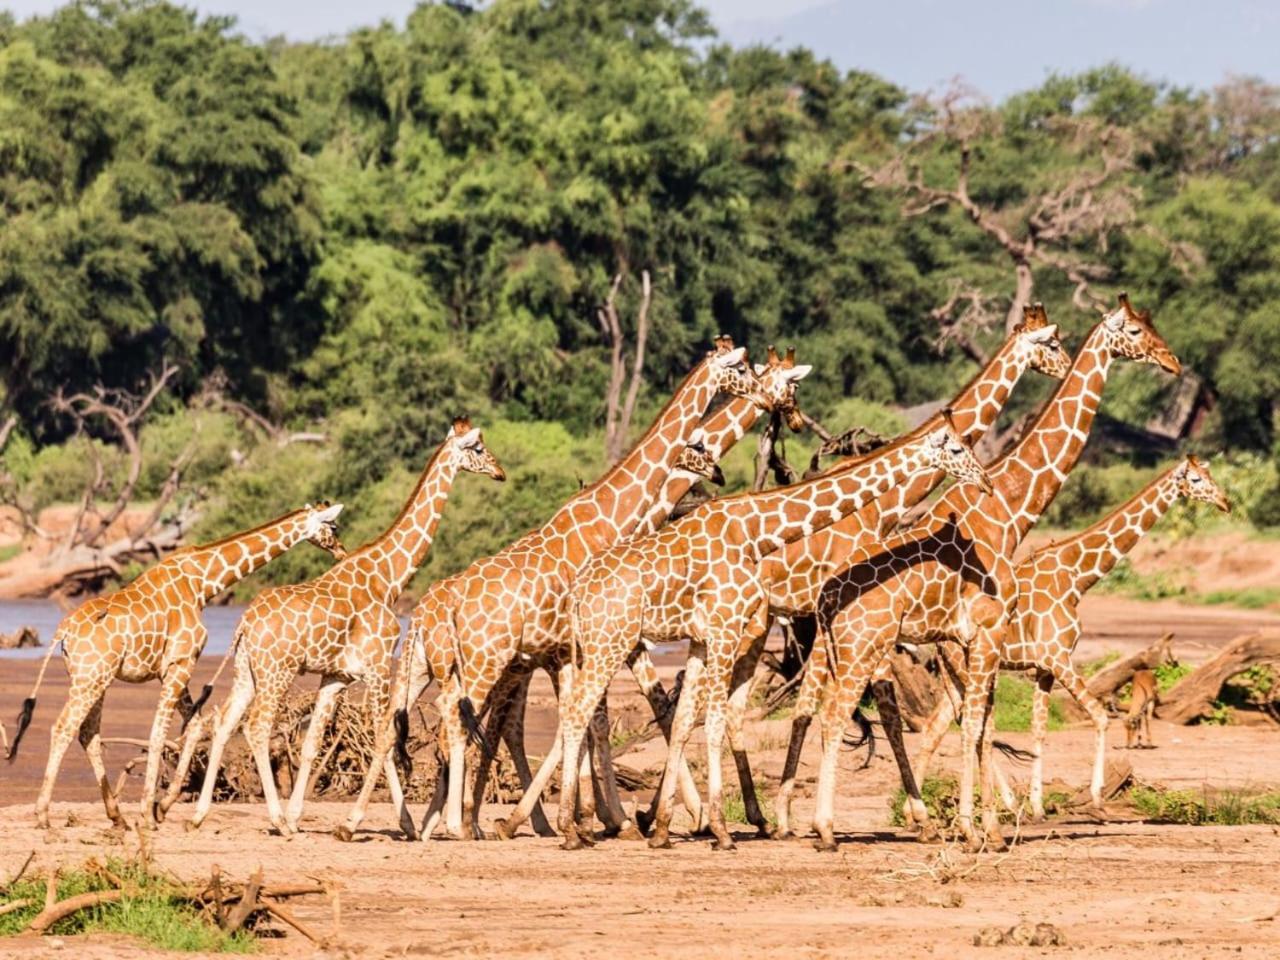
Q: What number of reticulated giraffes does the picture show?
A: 9